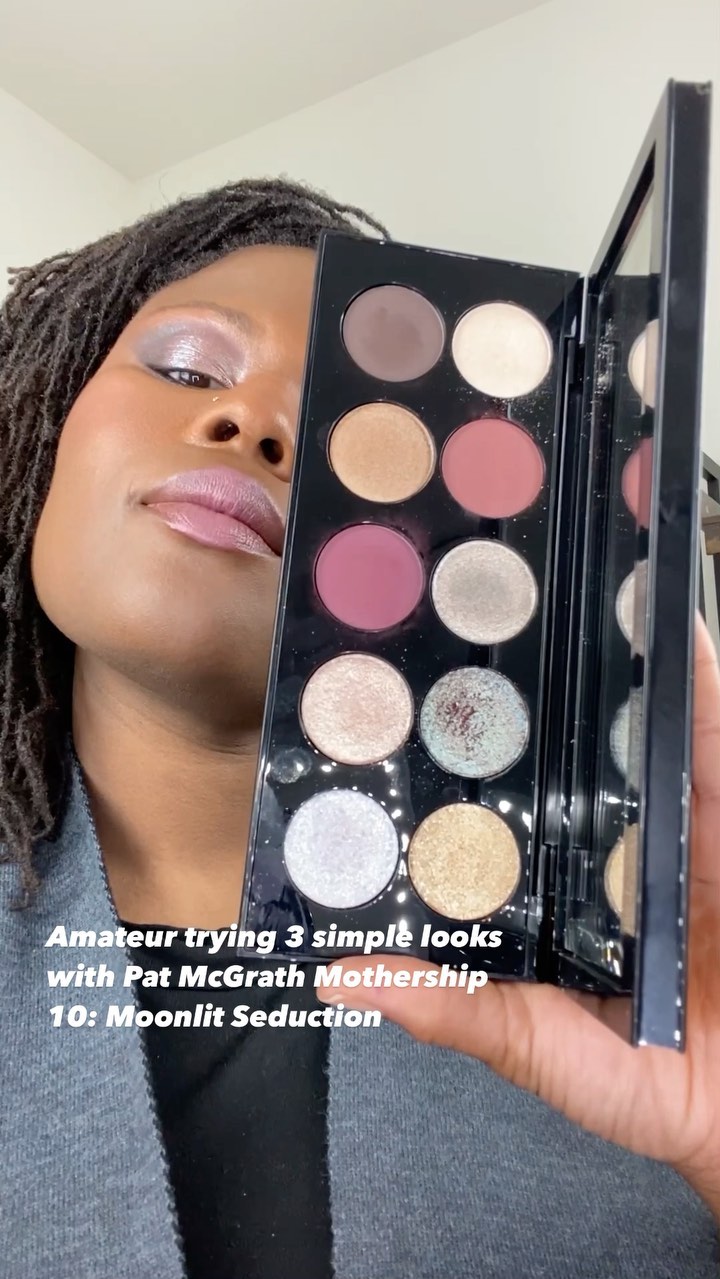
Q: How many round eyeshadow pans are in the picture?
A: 10